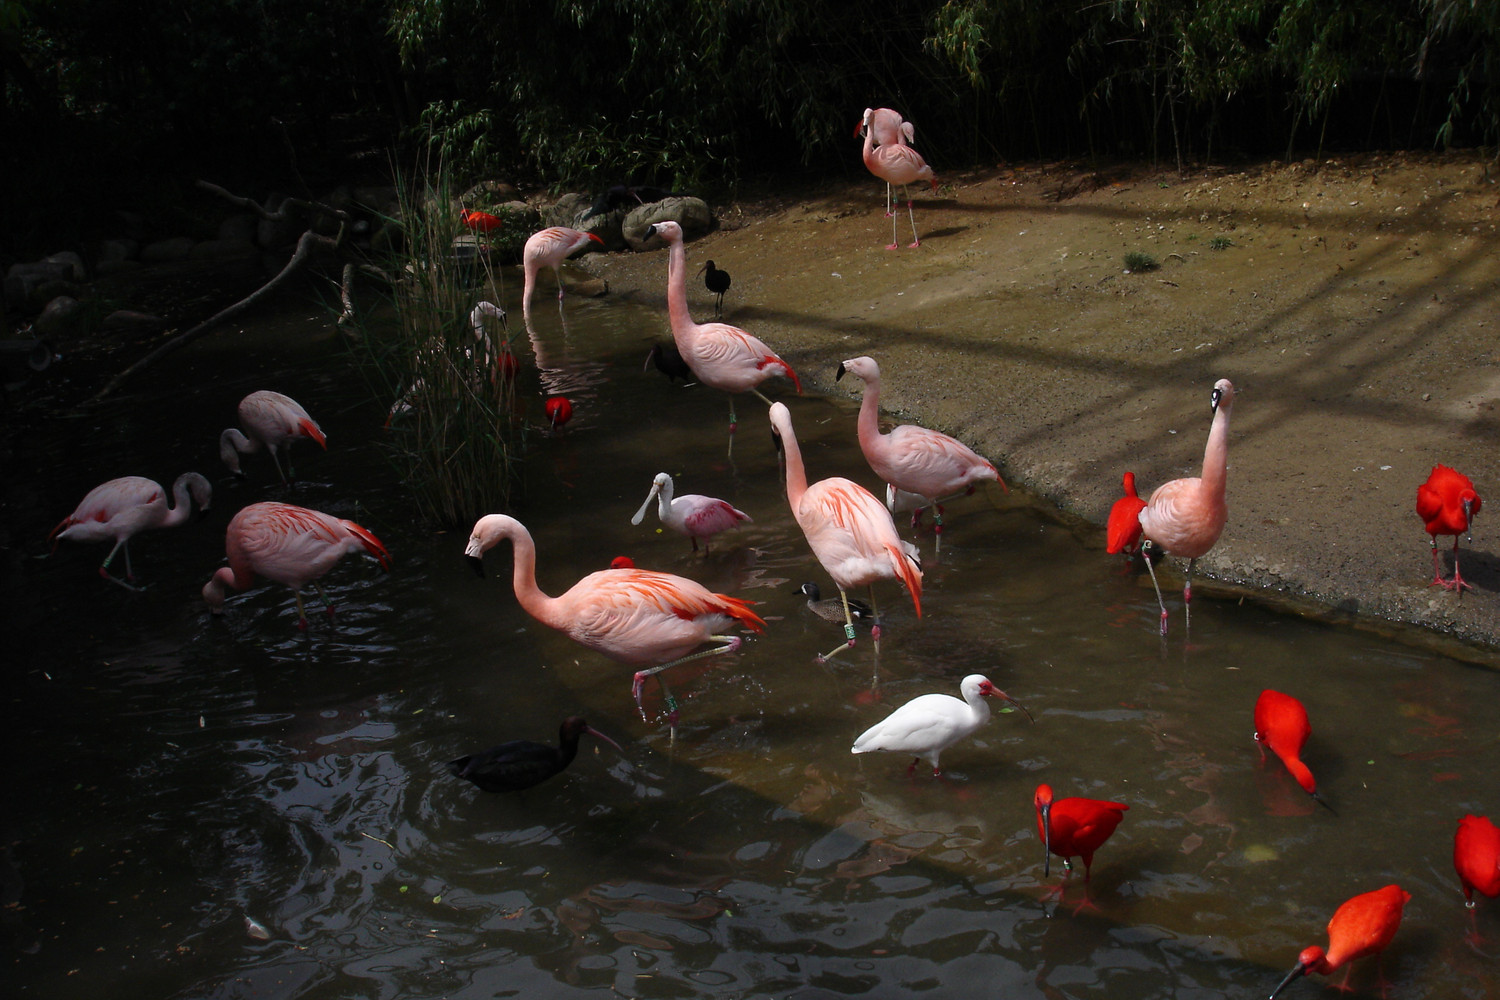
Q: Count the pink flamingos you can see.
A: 12